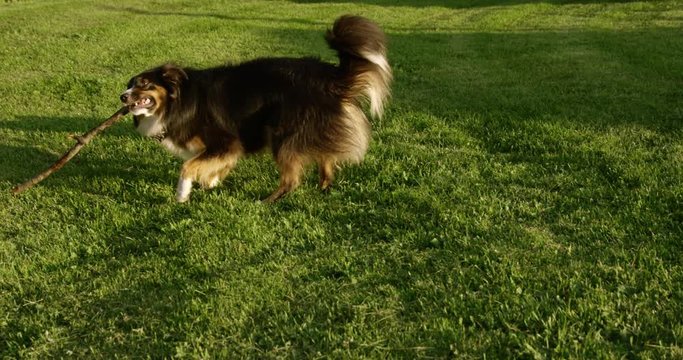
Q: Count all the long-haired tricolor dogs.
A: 1